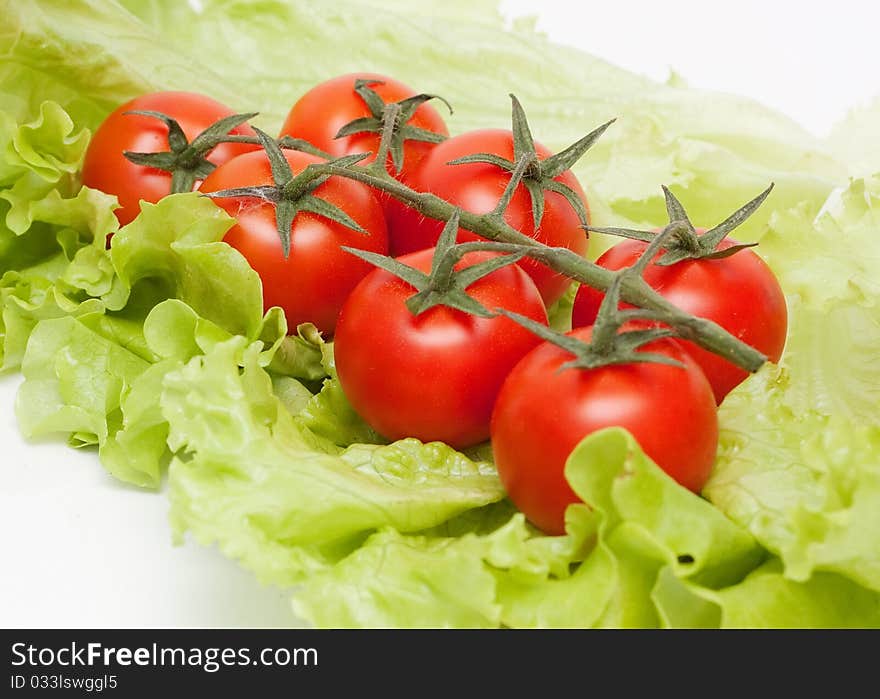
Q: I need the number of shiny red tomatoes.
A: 7